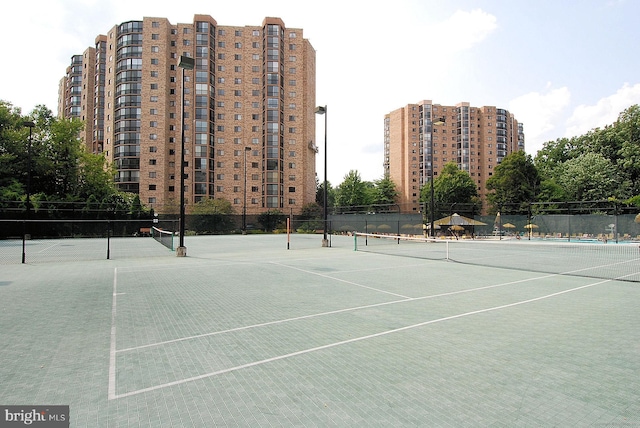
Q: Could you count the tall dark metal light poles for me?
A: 5